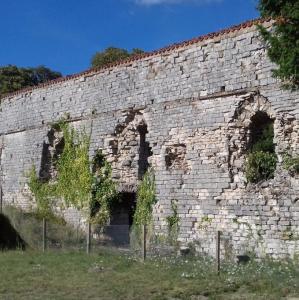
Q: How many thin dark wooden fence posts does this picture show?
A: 4